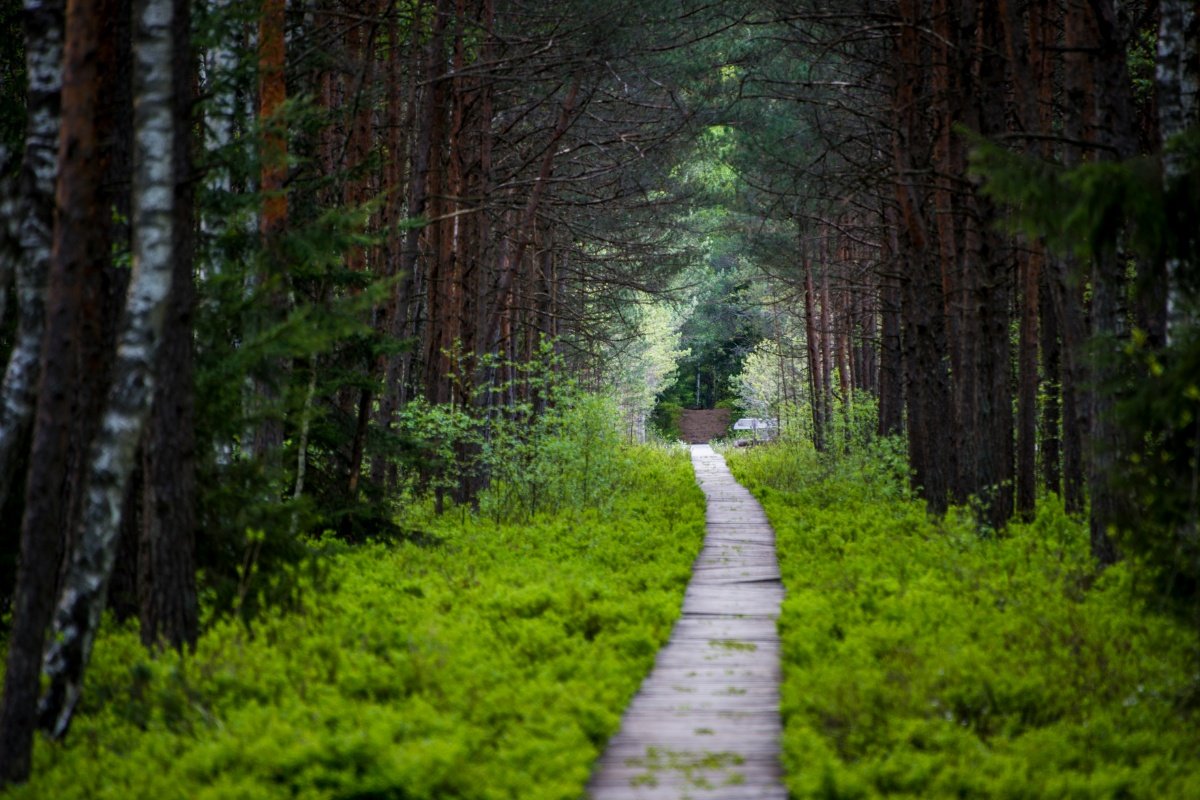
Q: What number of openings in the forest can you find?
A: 1